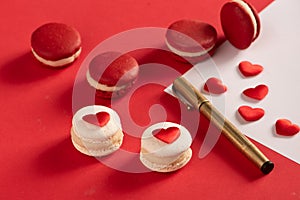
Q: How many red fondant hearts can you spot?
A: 7